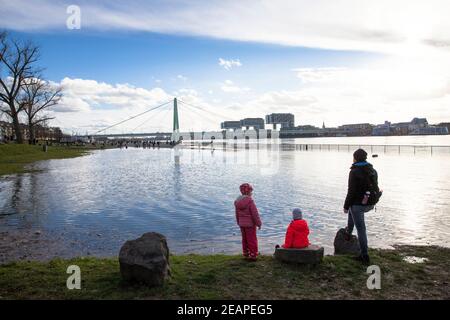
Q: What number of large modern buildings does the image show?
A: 3